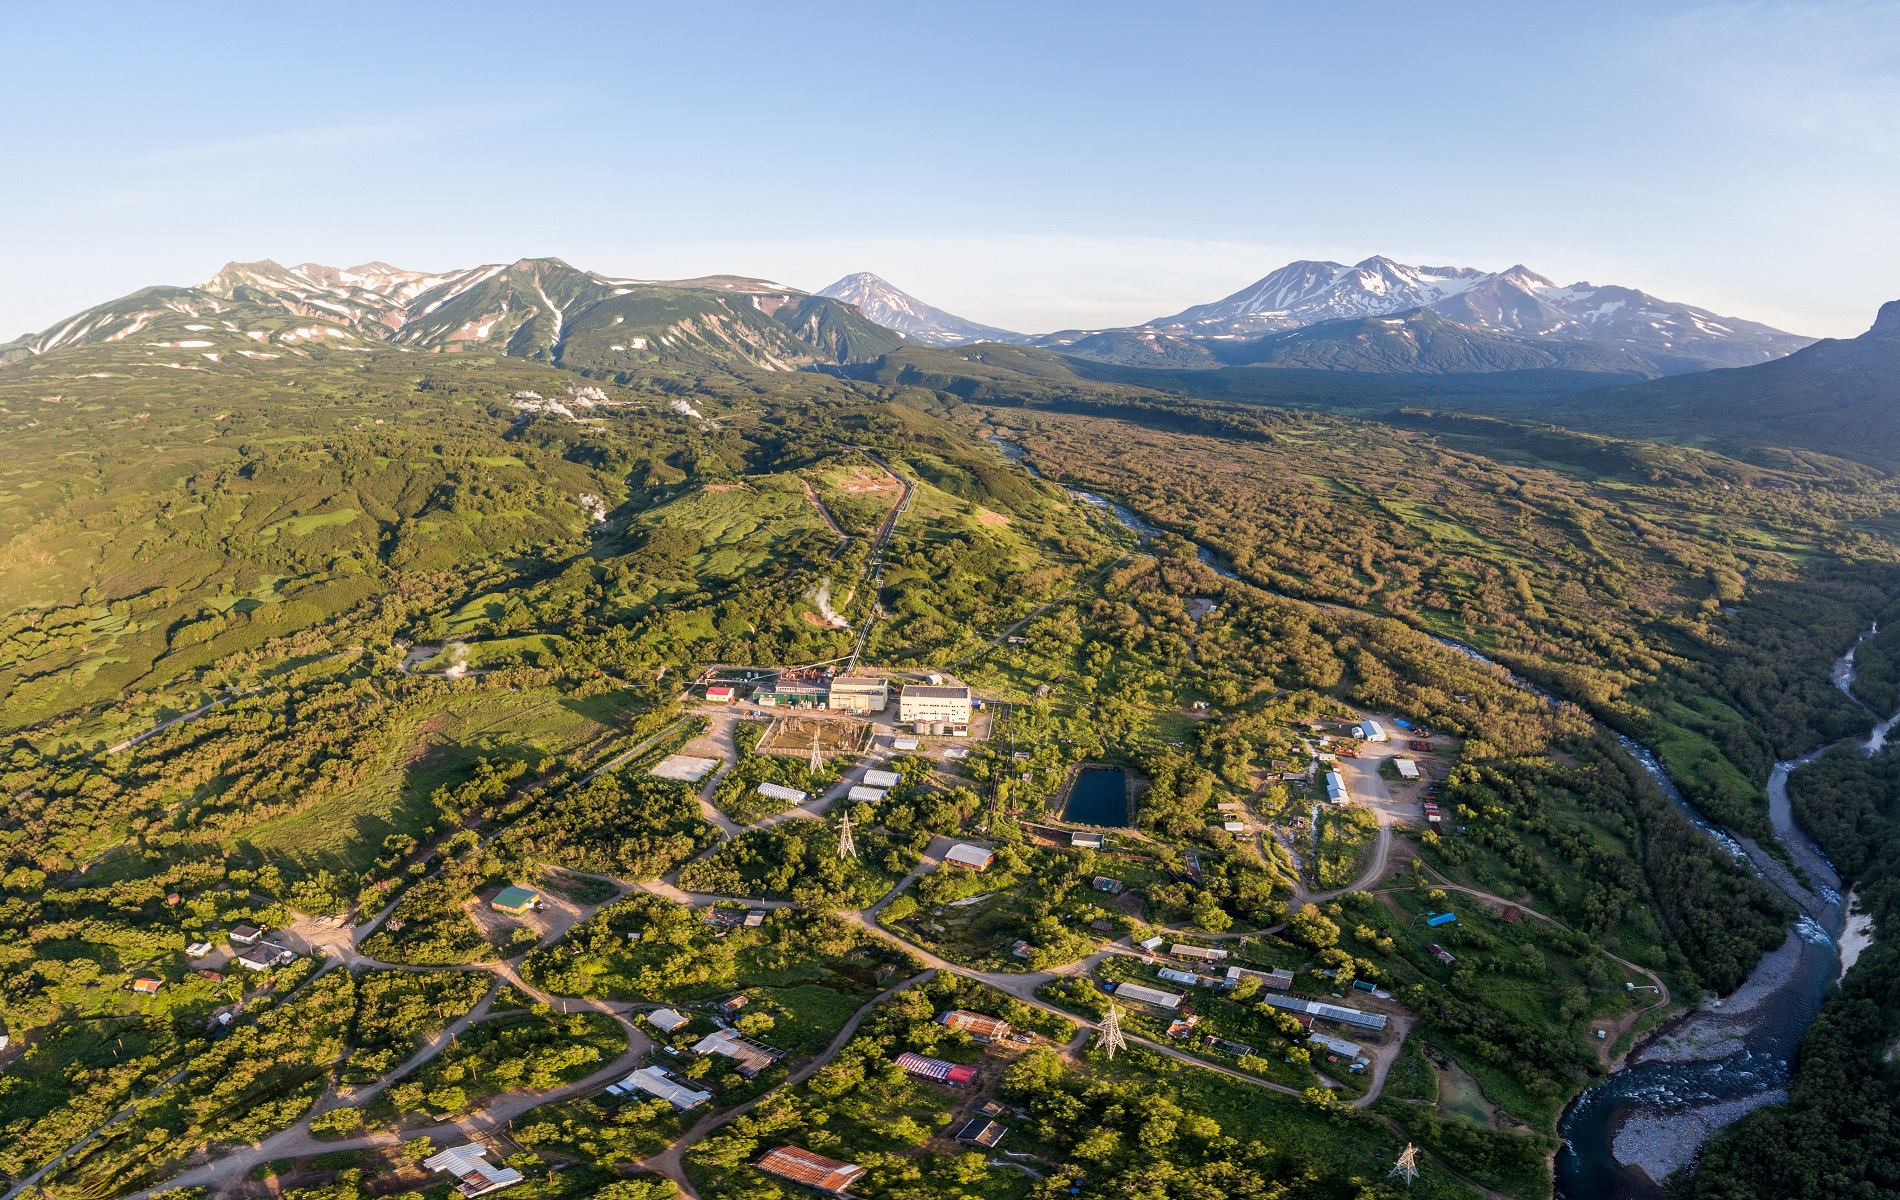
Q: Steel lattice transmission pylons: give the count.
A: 4